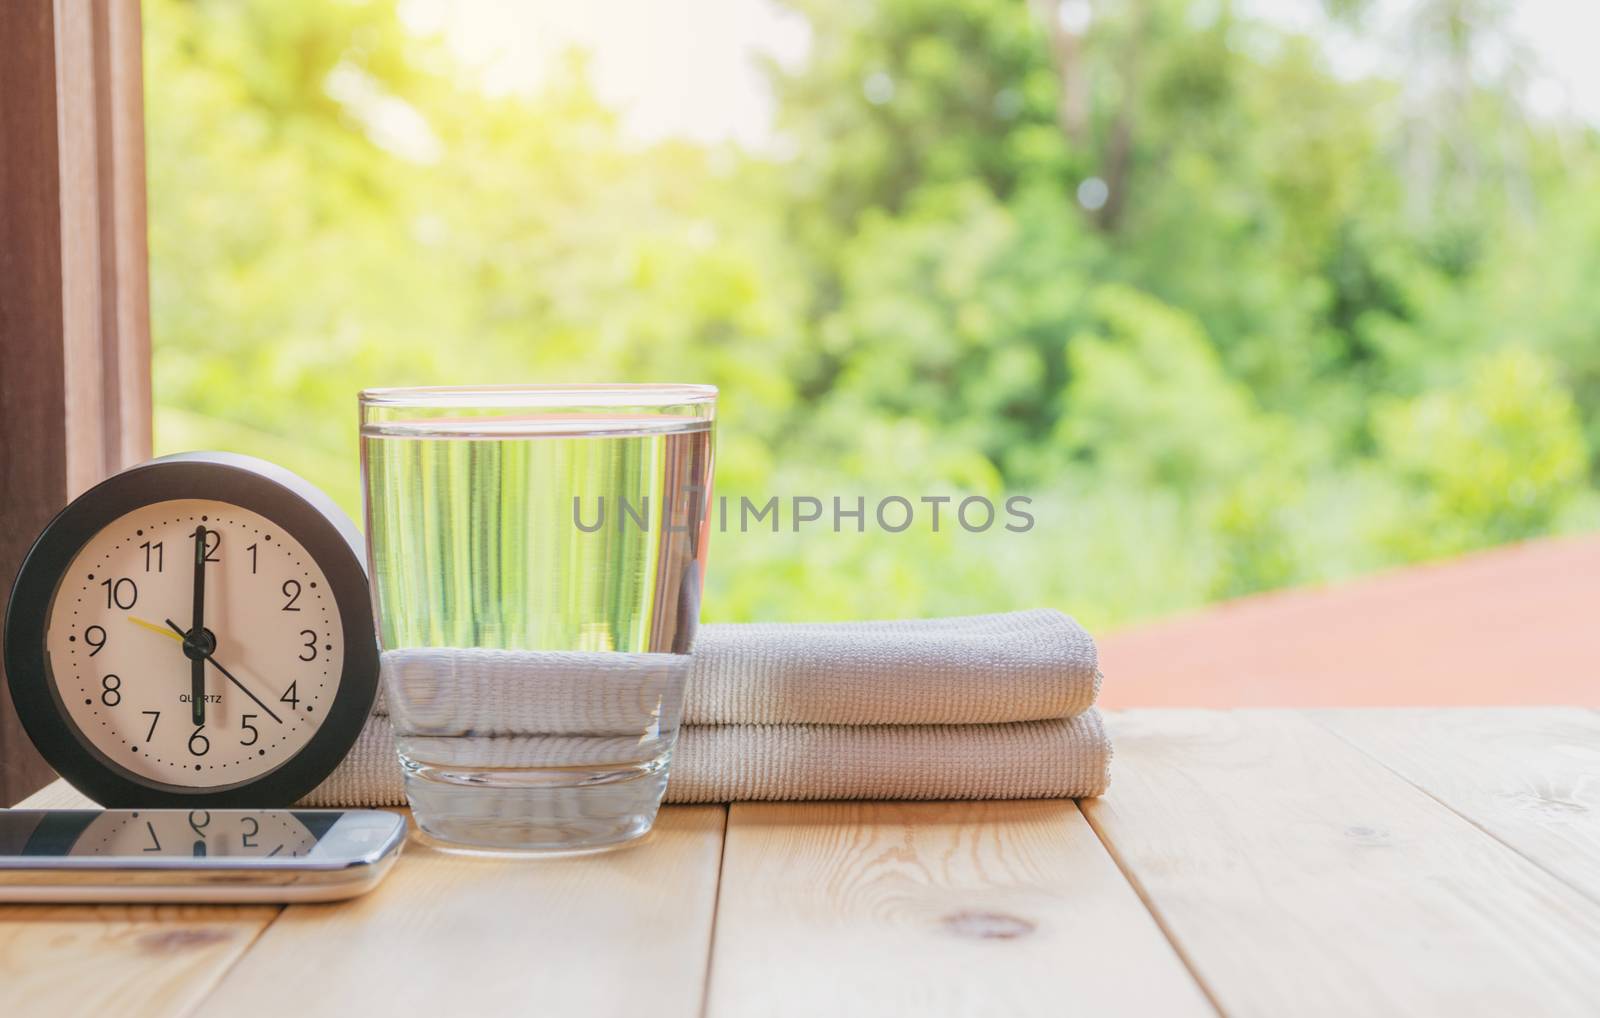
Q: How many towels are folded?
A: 2